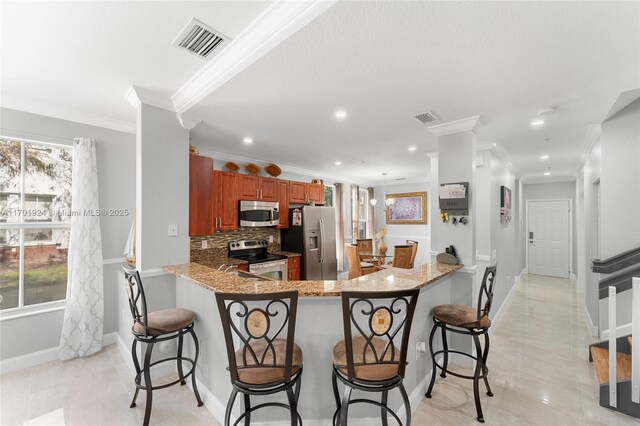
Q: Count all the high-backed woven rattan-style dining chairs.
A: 4